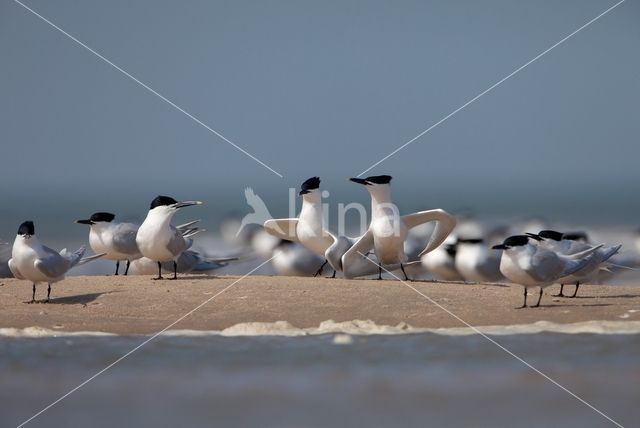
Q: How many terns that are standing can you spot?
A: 7